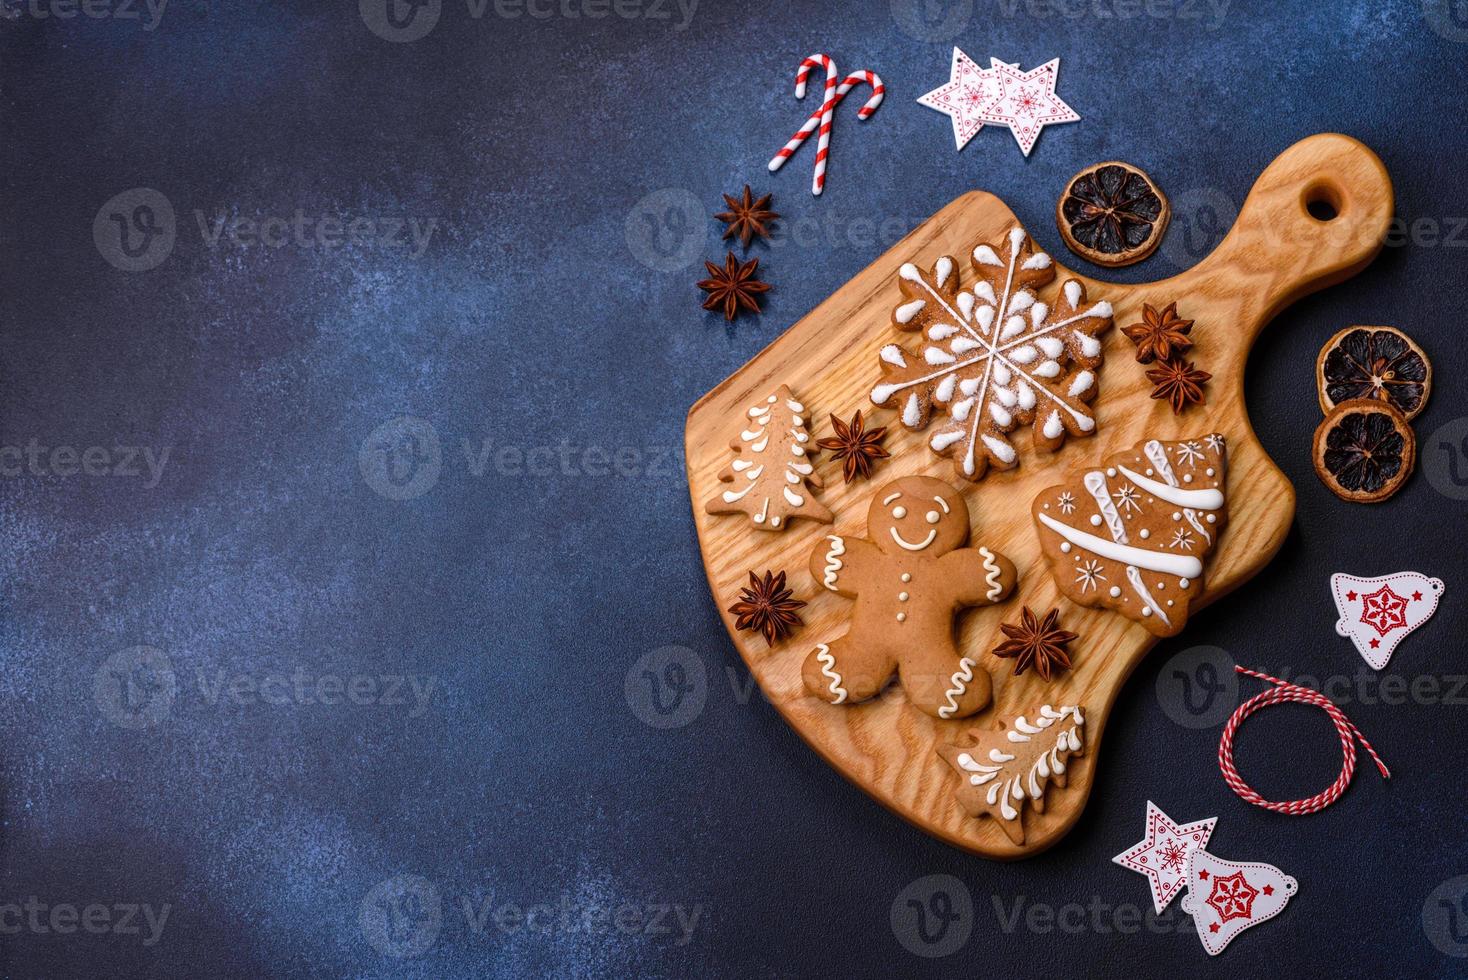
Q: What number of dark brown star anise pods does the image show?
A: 7